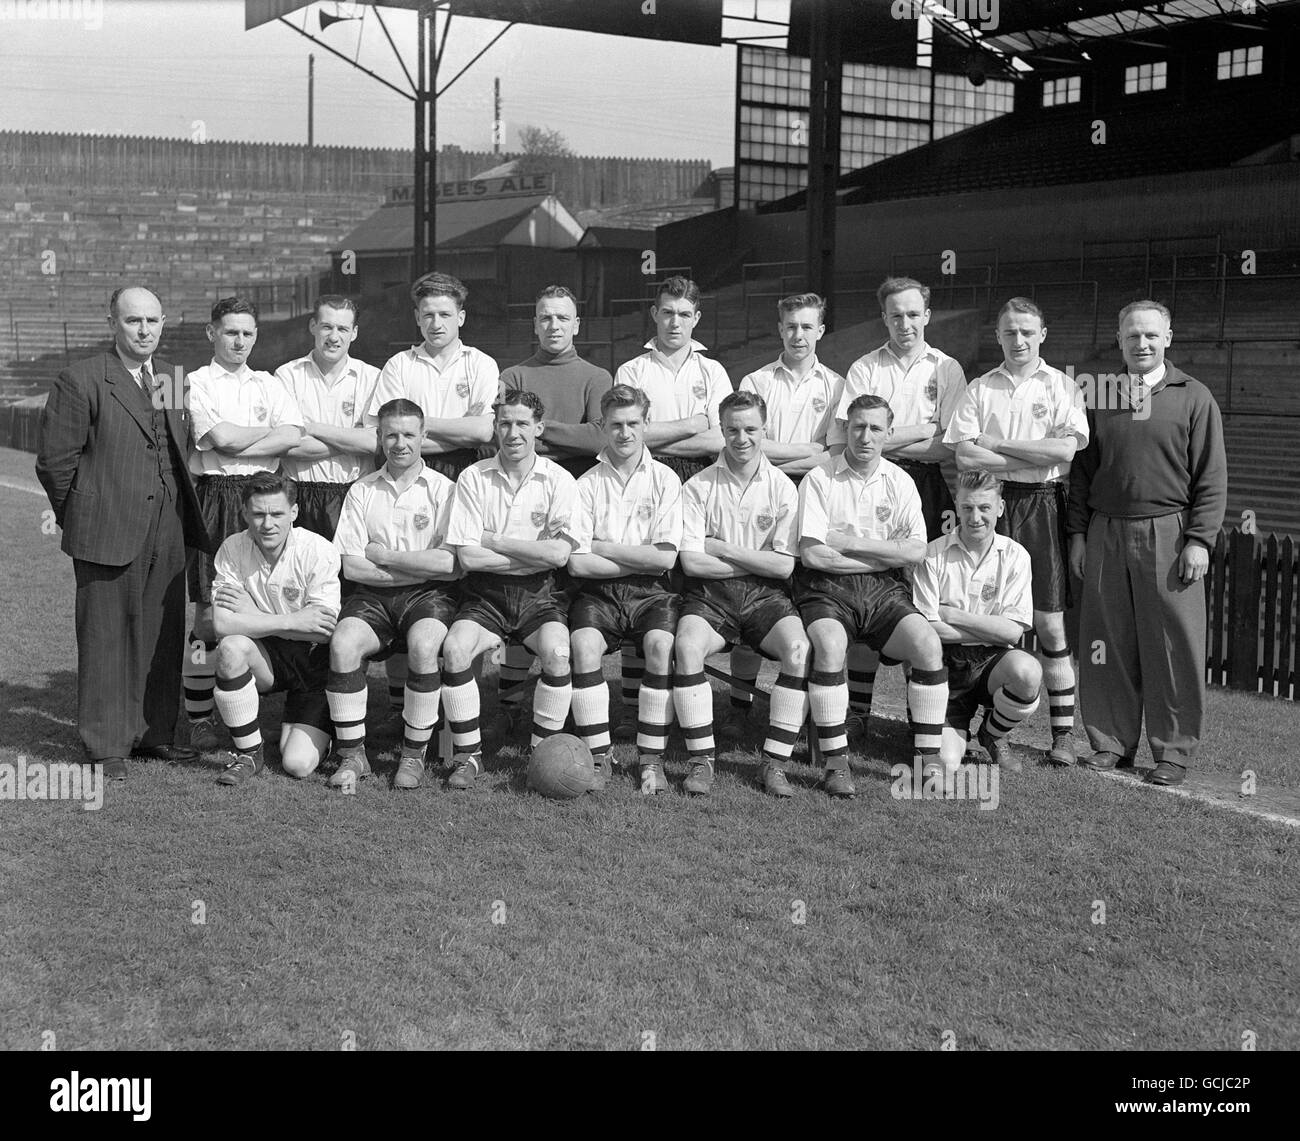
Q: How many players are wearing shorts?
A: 15